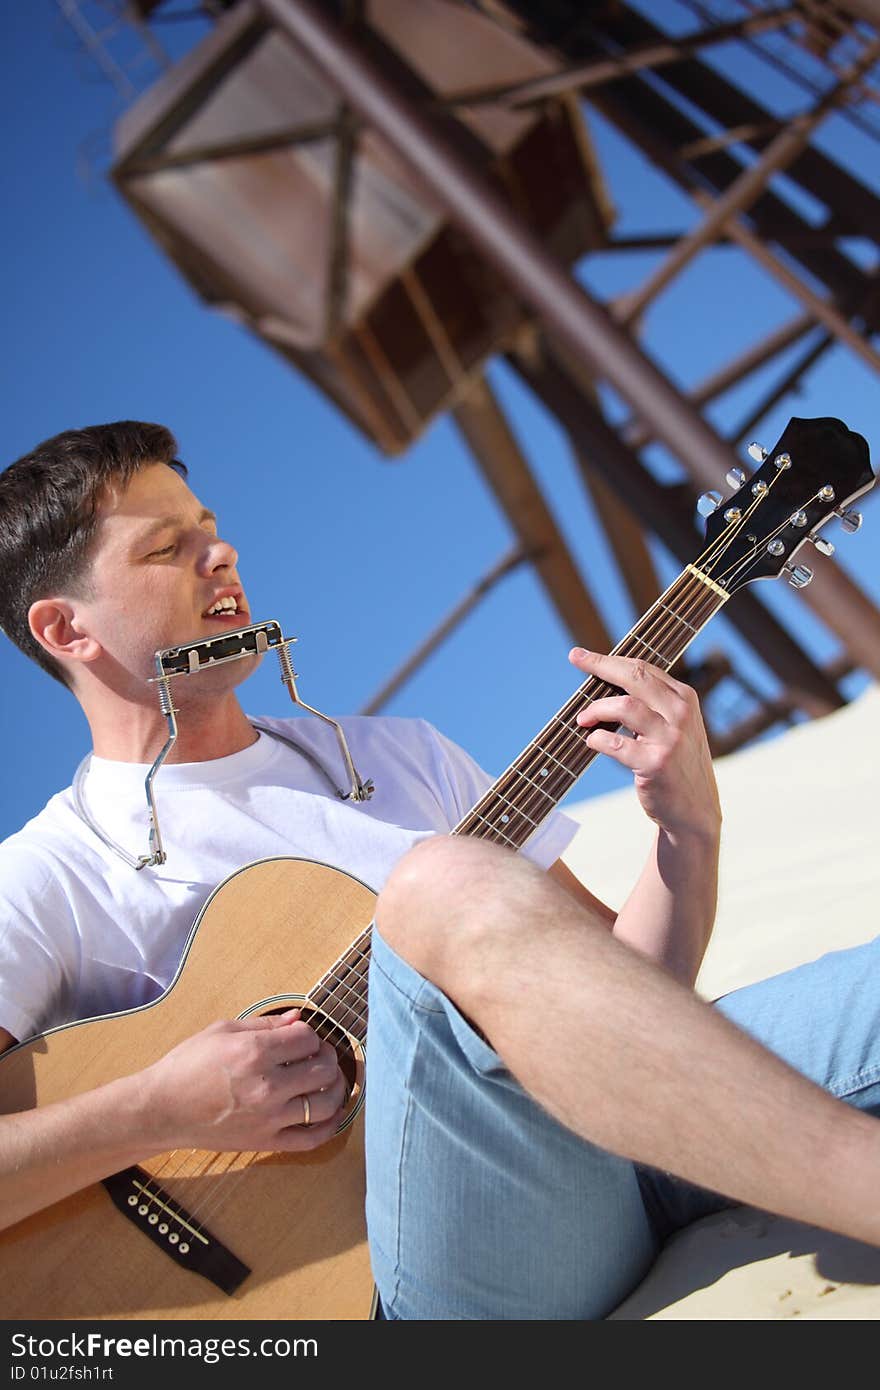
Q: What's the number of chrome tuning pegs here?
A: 6